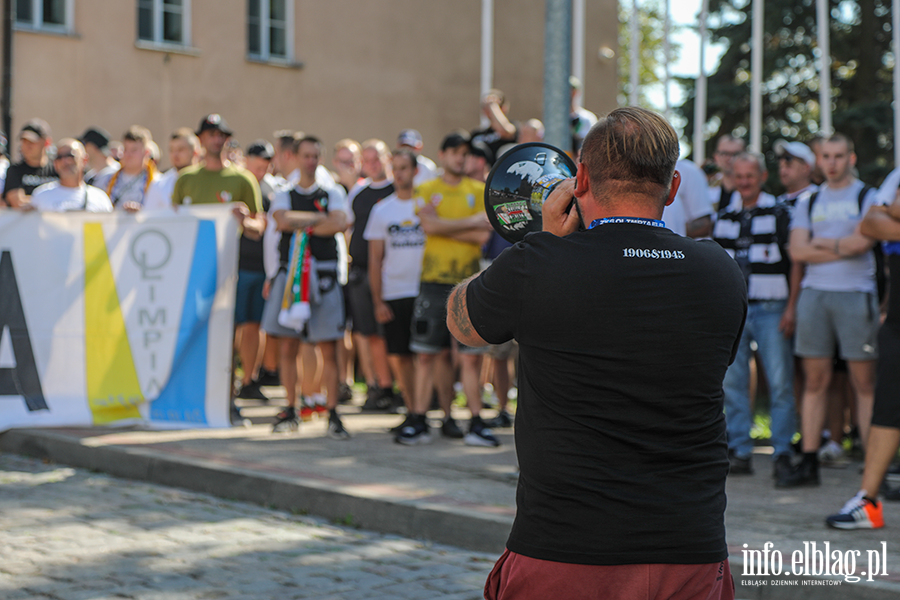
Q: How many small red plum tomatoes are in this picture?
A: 0